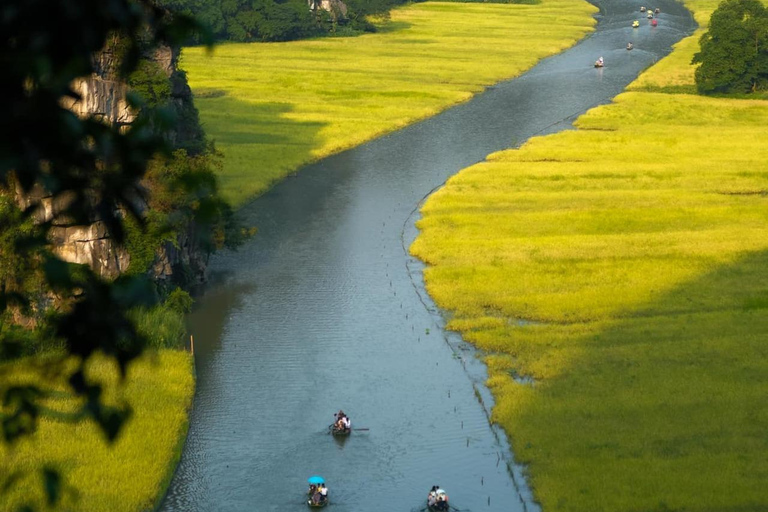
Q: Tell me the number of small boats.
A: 10